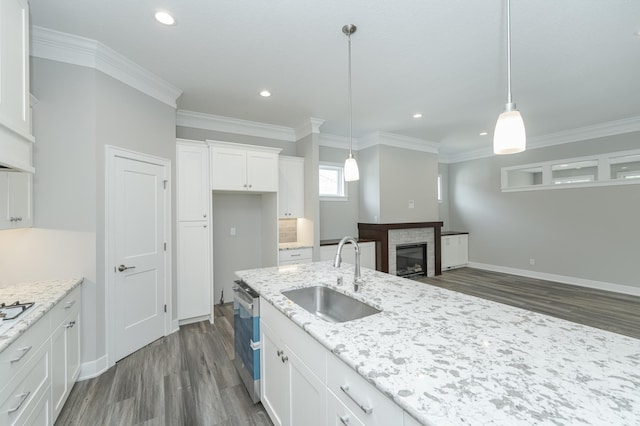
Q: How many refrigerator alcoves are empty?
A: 1